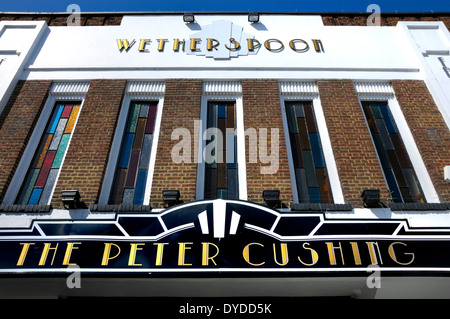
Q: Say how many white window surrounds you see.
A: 5